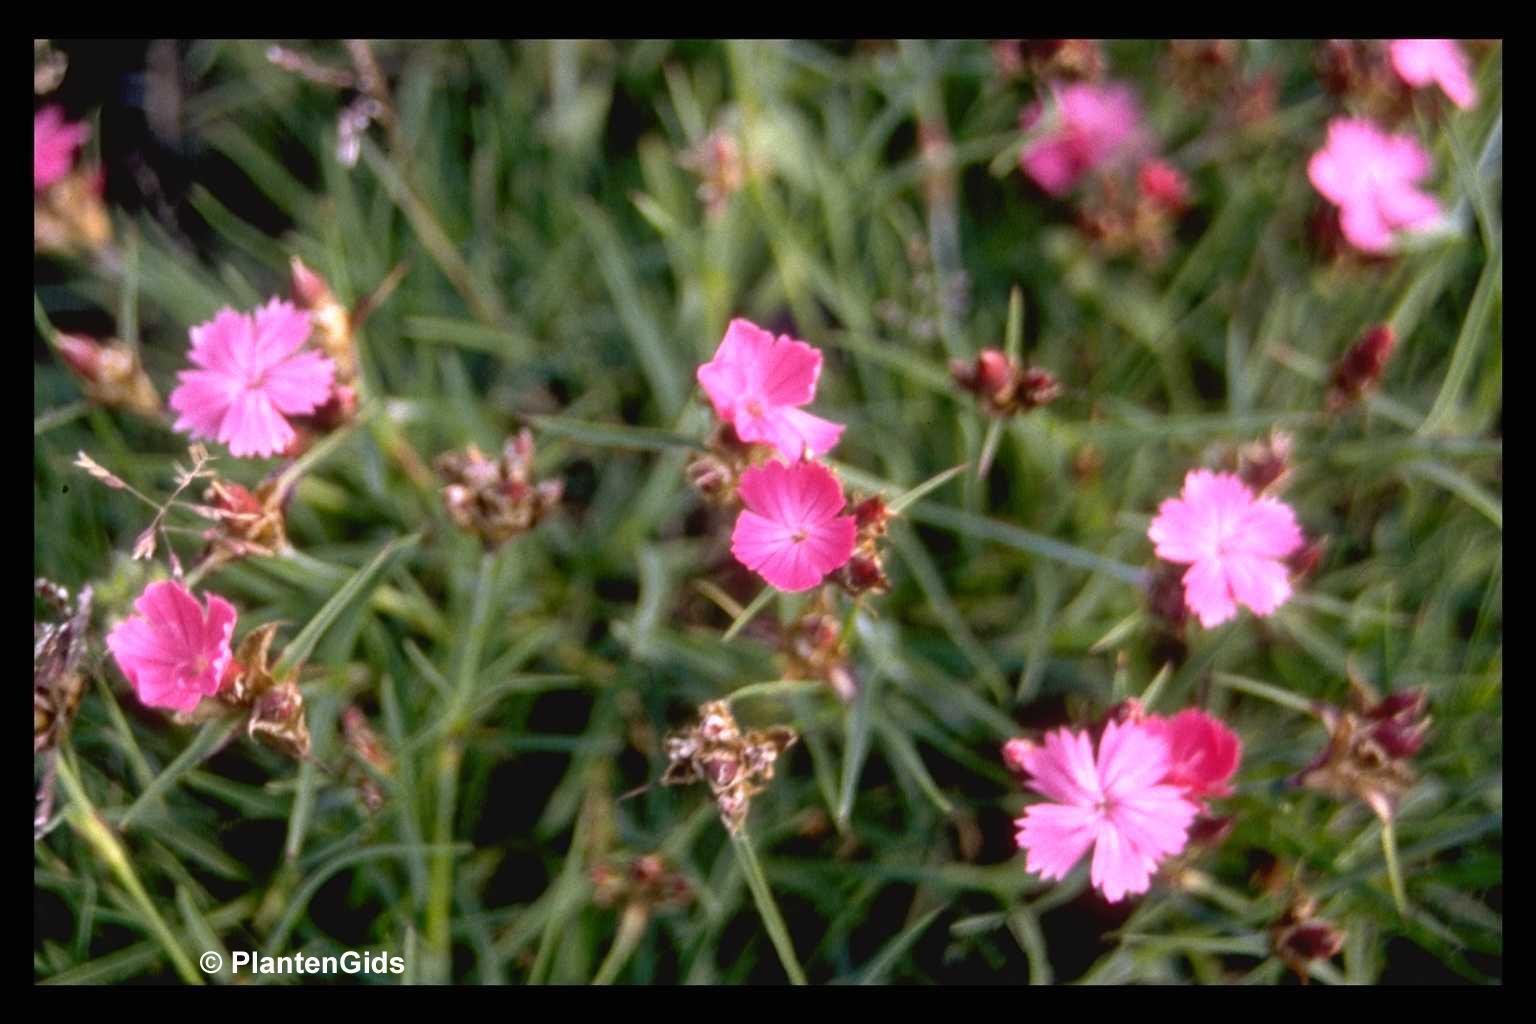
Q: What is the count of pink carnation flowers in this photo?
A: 11